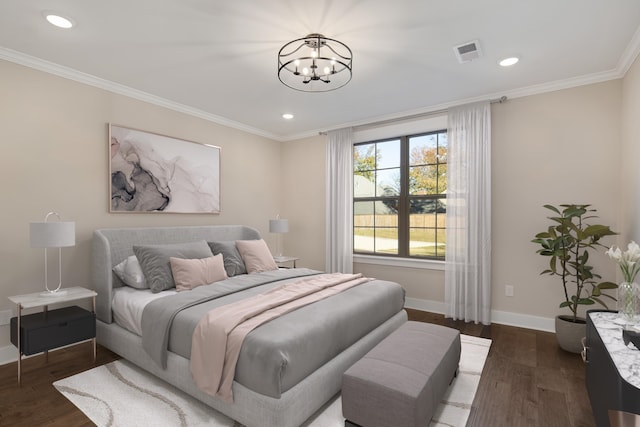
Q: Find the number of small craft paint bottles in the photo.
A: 0